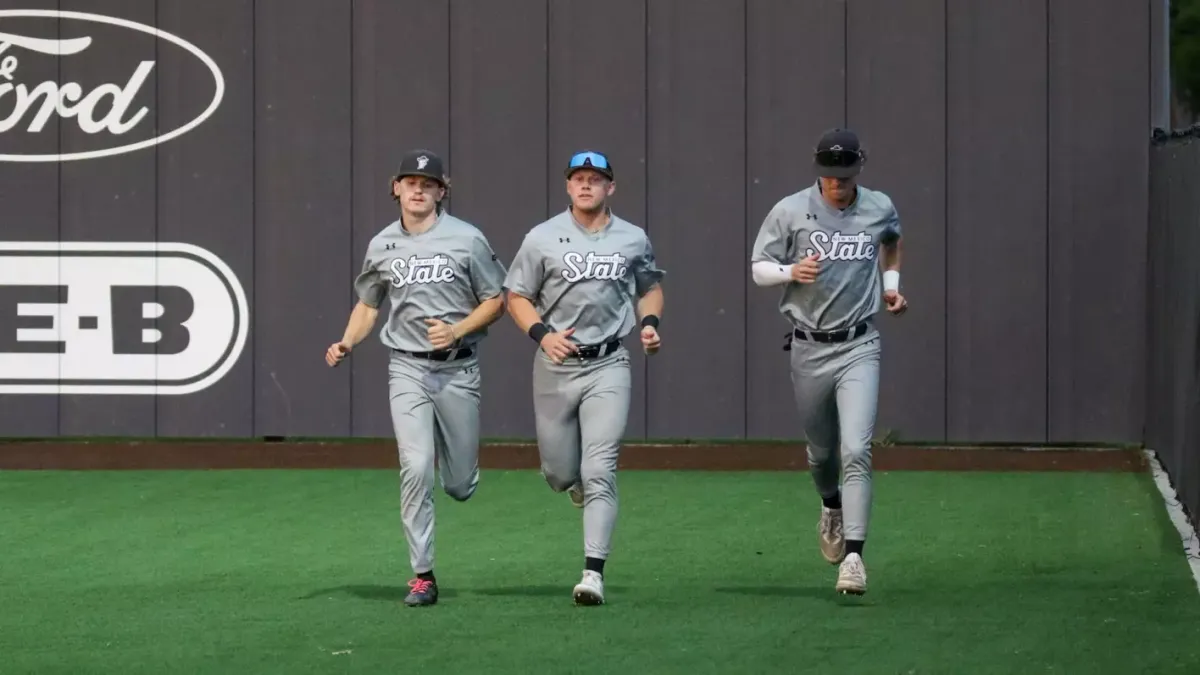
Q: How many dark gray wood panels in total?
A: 12